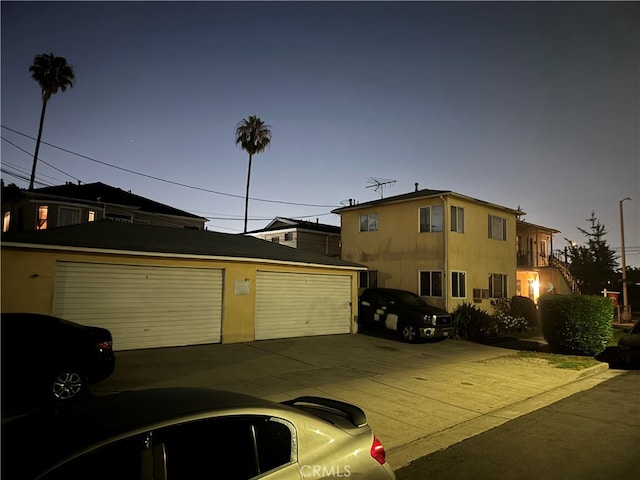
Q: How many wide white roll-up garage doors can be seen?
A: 2